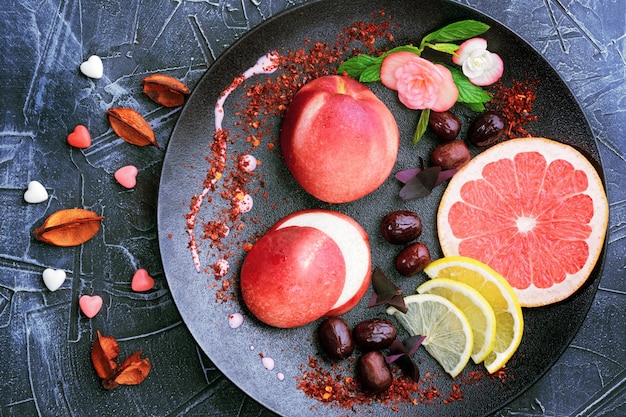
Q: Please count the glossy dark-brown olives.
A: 8